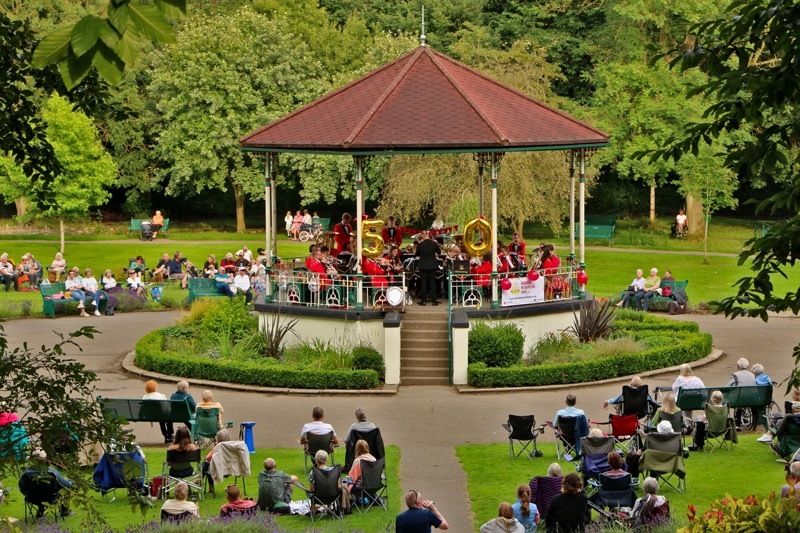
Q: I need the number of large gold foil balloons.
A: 2